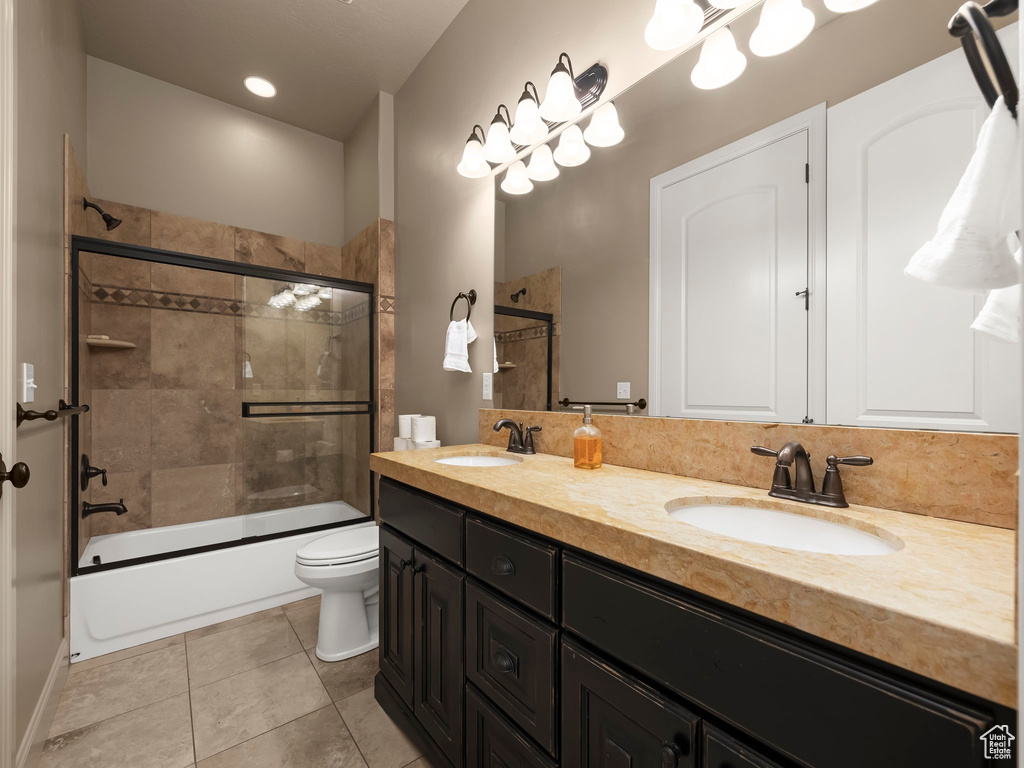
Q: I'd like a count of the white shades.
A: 13